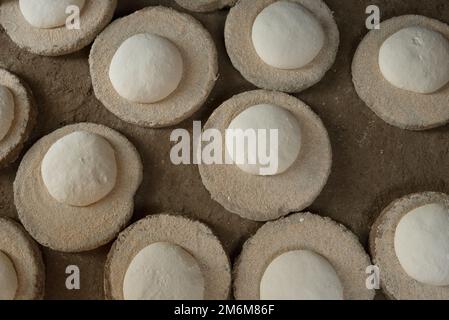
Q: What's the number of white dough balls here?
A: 11